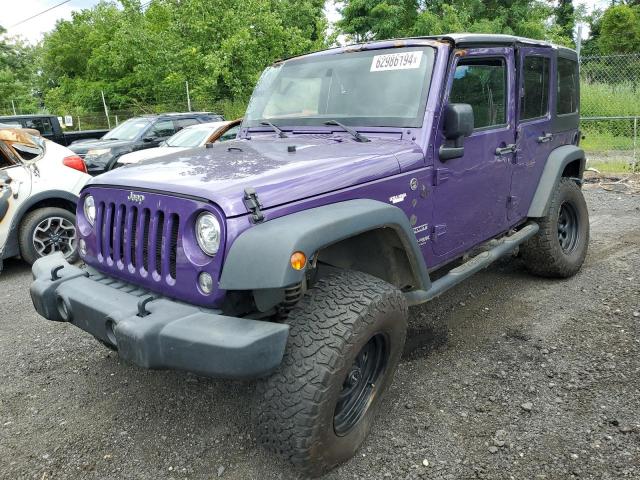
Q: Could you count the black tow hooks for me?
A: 2